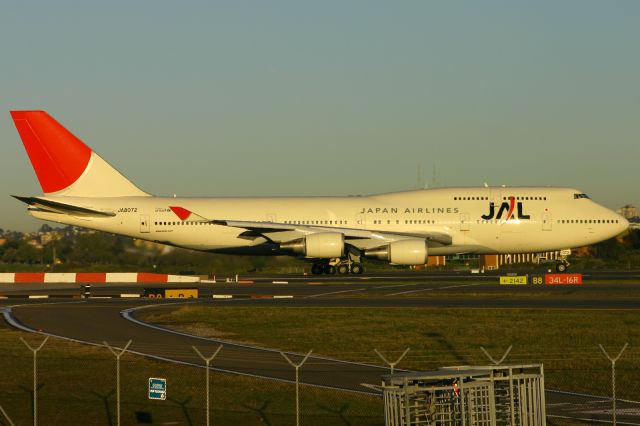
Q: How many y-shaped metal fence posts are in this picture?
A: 7